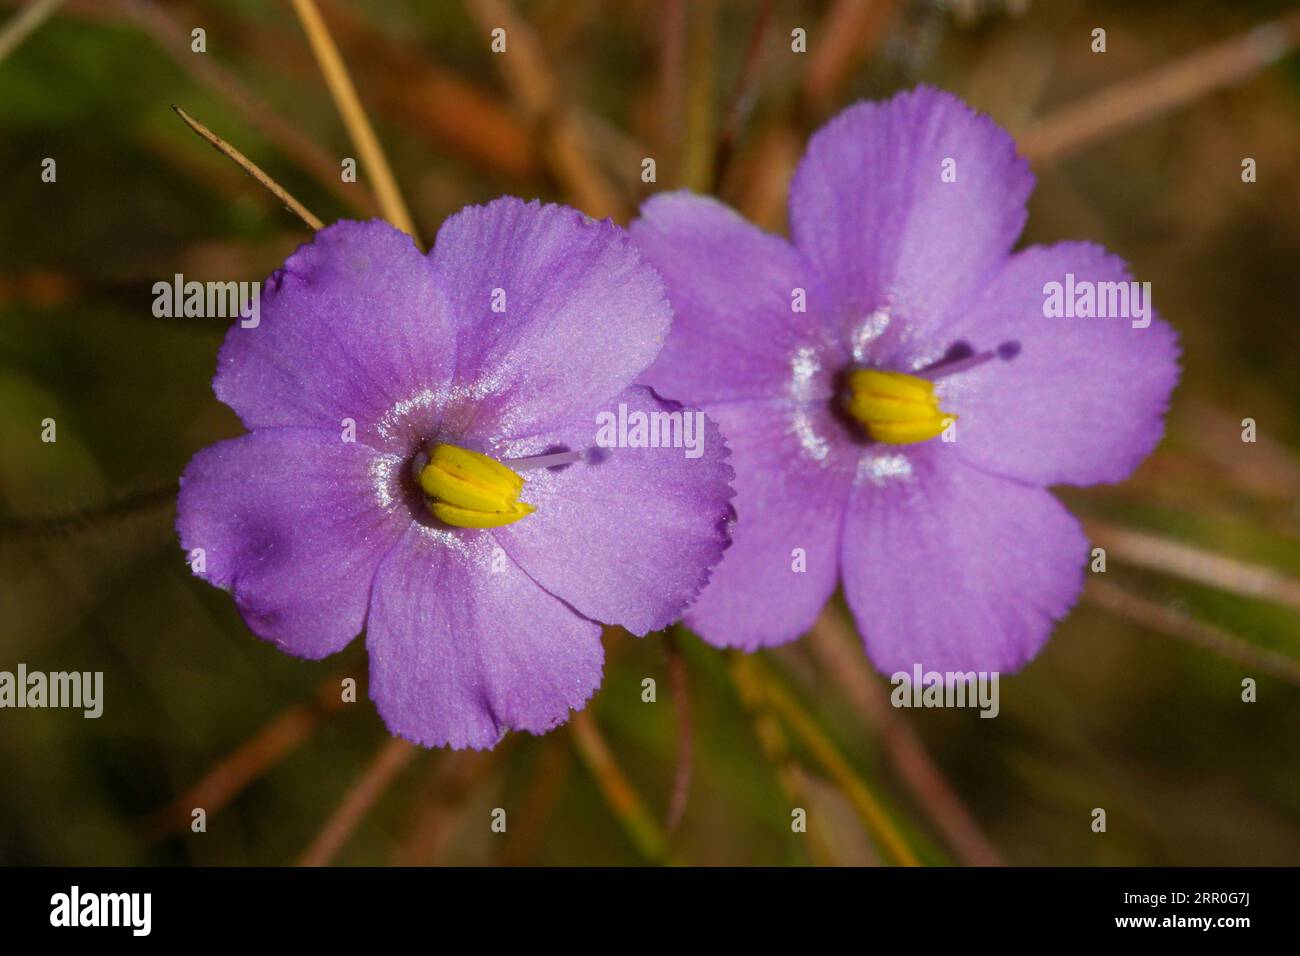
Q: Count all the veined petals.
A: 10